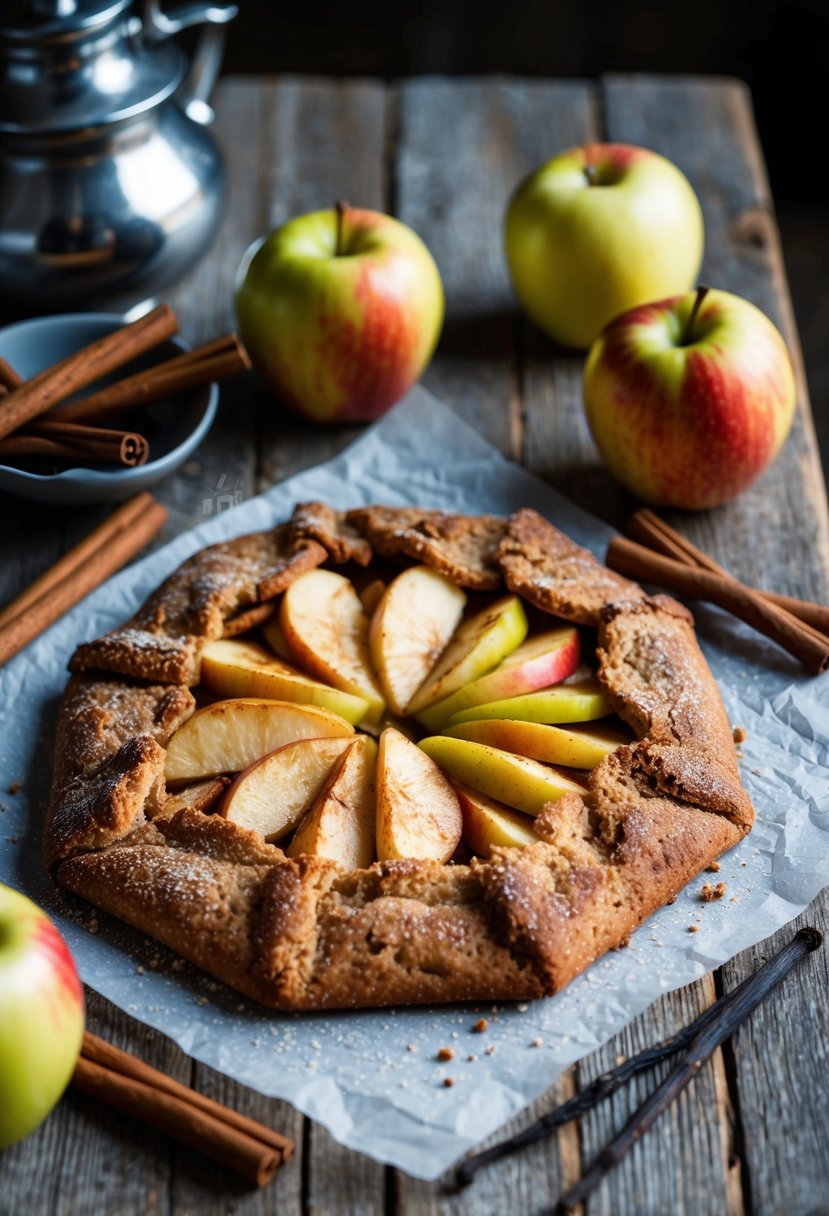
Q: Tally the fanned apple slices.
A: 13